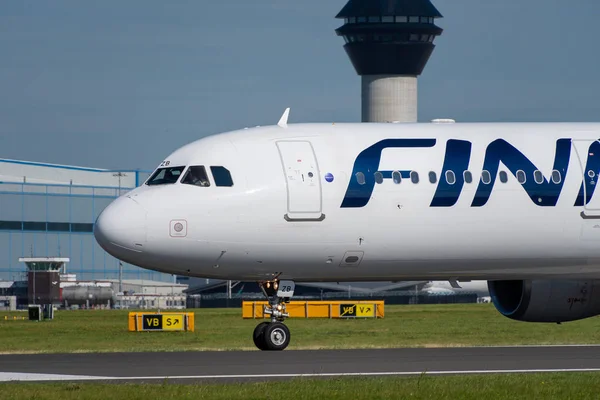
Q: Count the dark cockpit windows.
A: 3